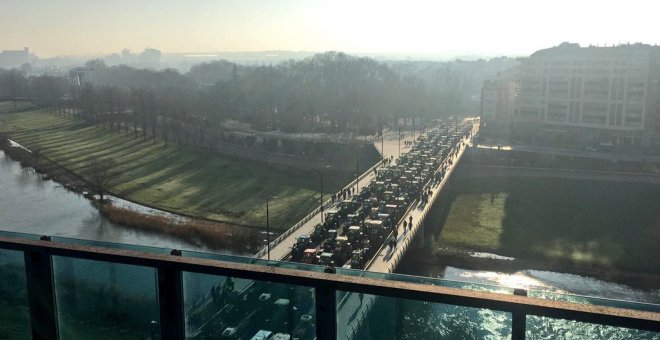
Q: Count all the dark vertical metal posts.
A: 4